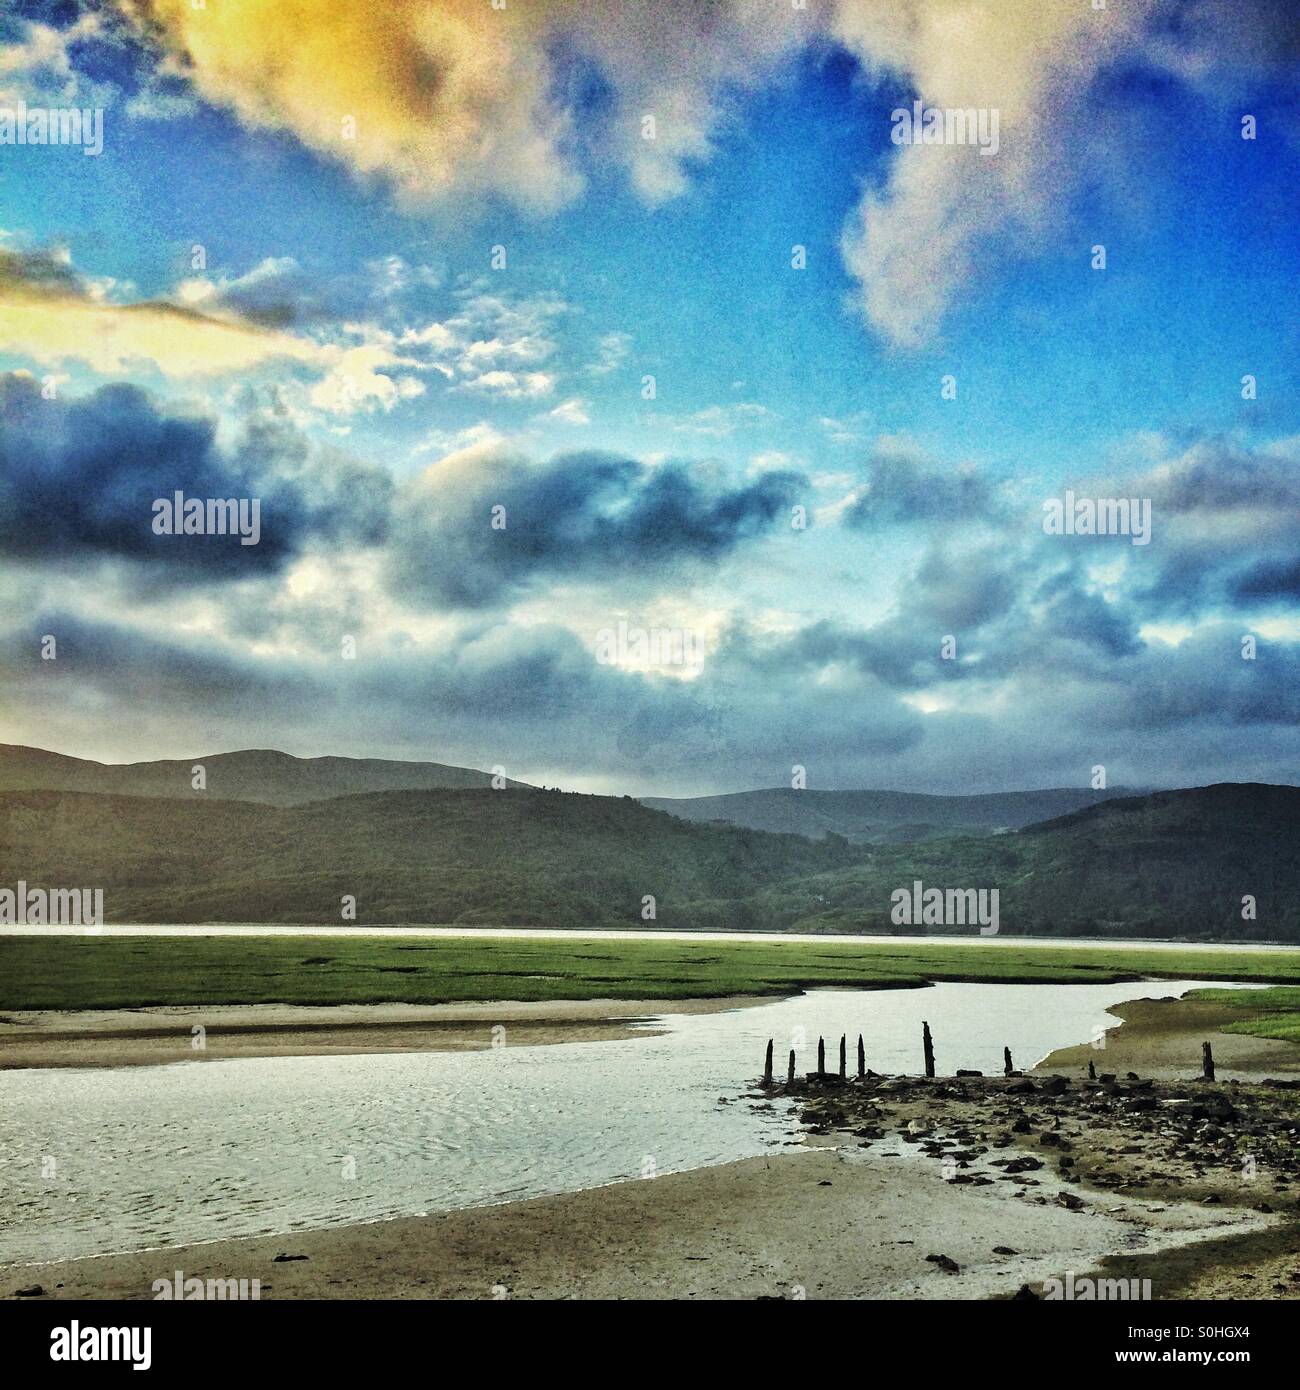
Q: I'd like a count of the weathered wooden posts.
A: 9